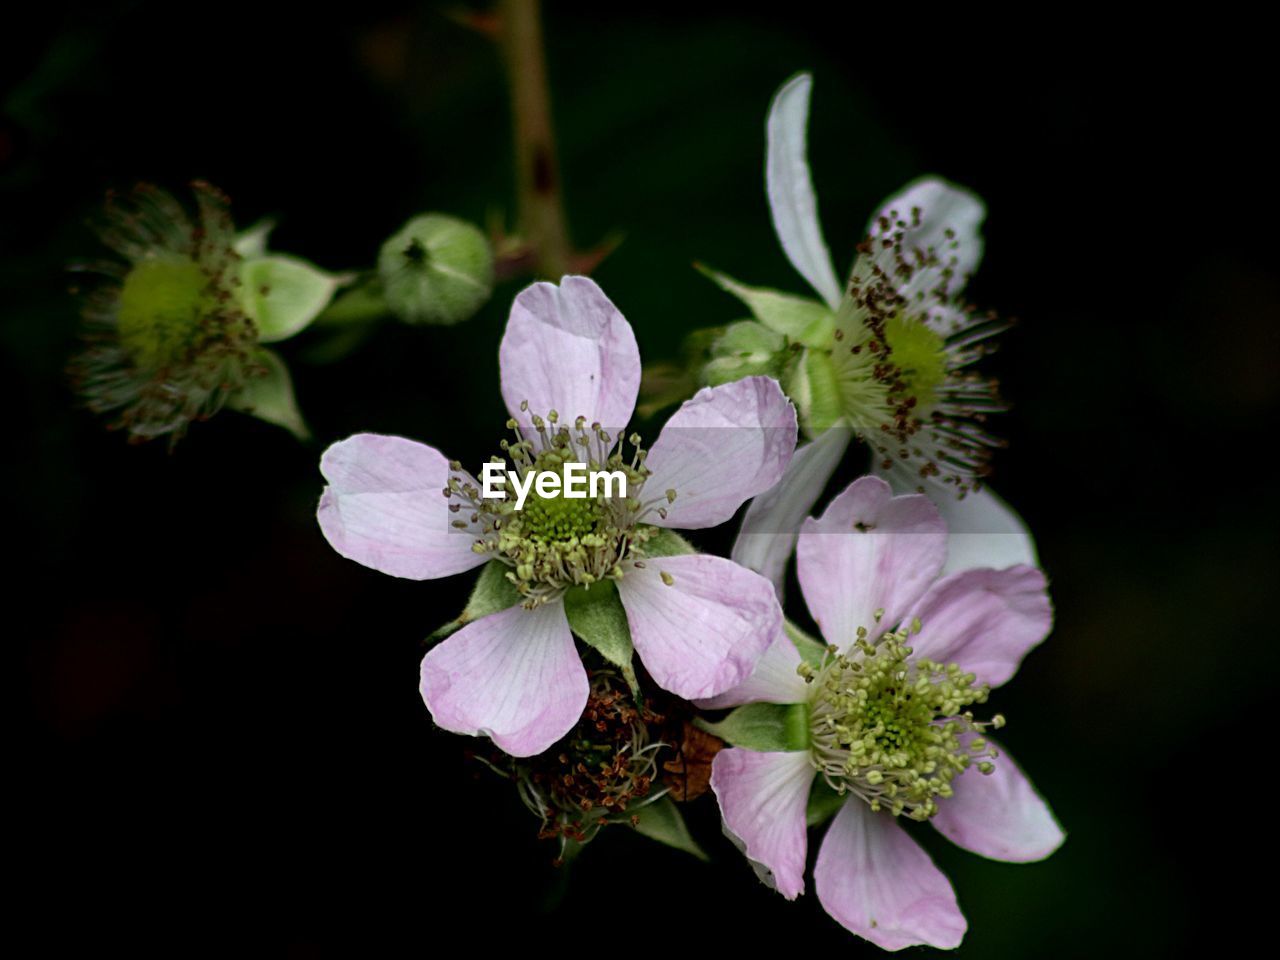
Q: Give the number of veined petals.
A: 15